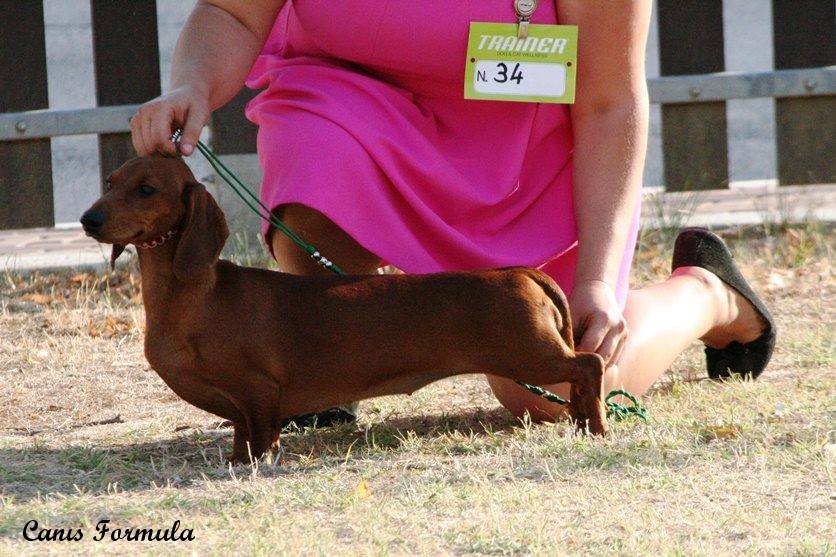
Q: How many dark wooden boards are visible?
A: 5